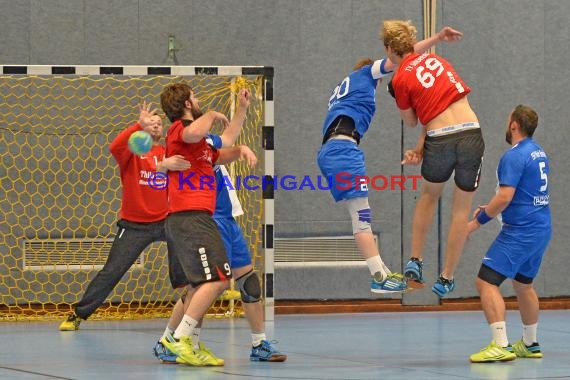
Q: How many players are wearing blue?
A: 3